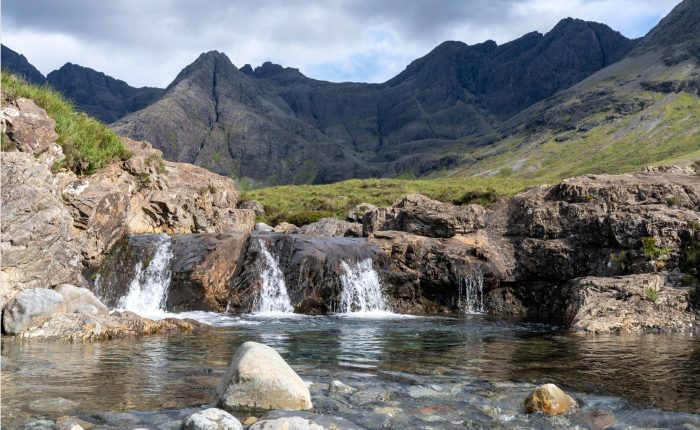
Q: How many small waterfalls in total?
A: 4